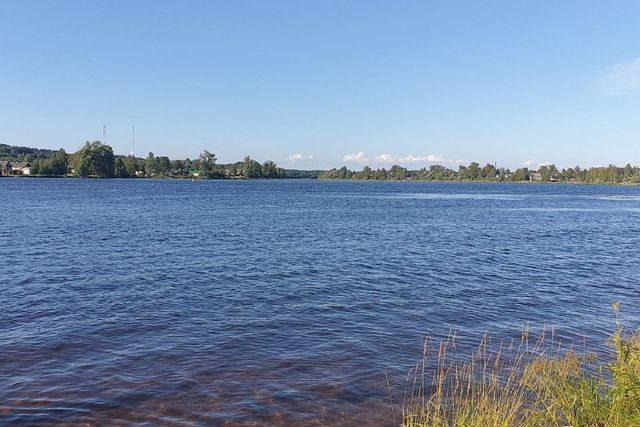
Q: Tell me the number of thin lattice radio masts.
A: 2